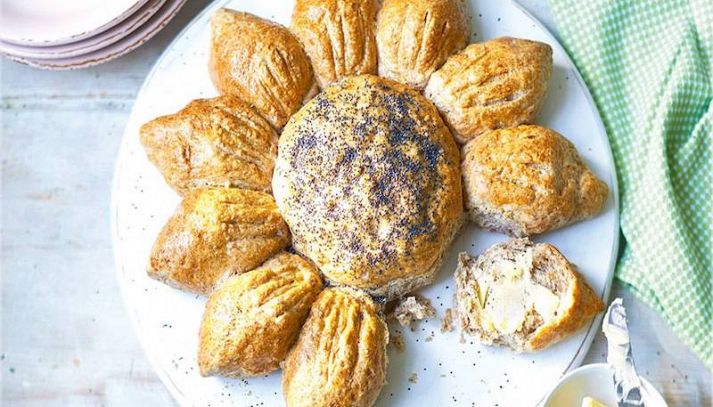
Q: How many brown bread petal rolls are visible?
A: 10